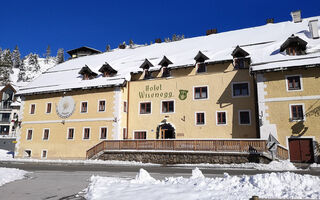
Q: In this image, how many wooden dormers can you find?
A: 7